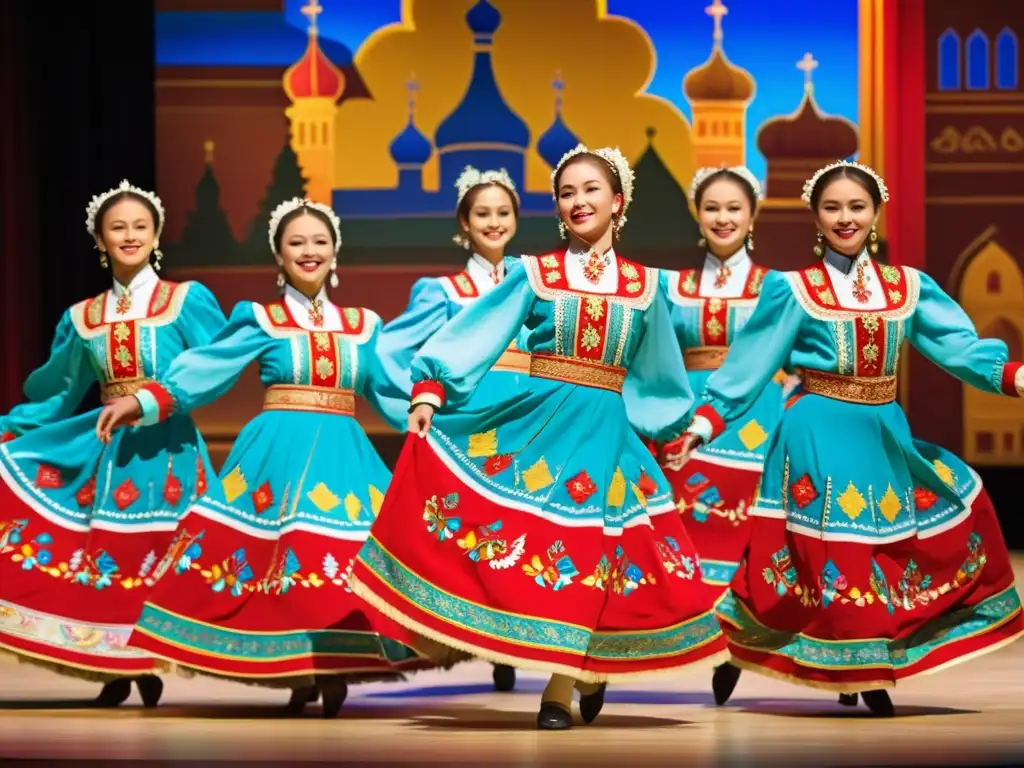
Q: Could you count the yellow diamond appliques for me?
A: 12